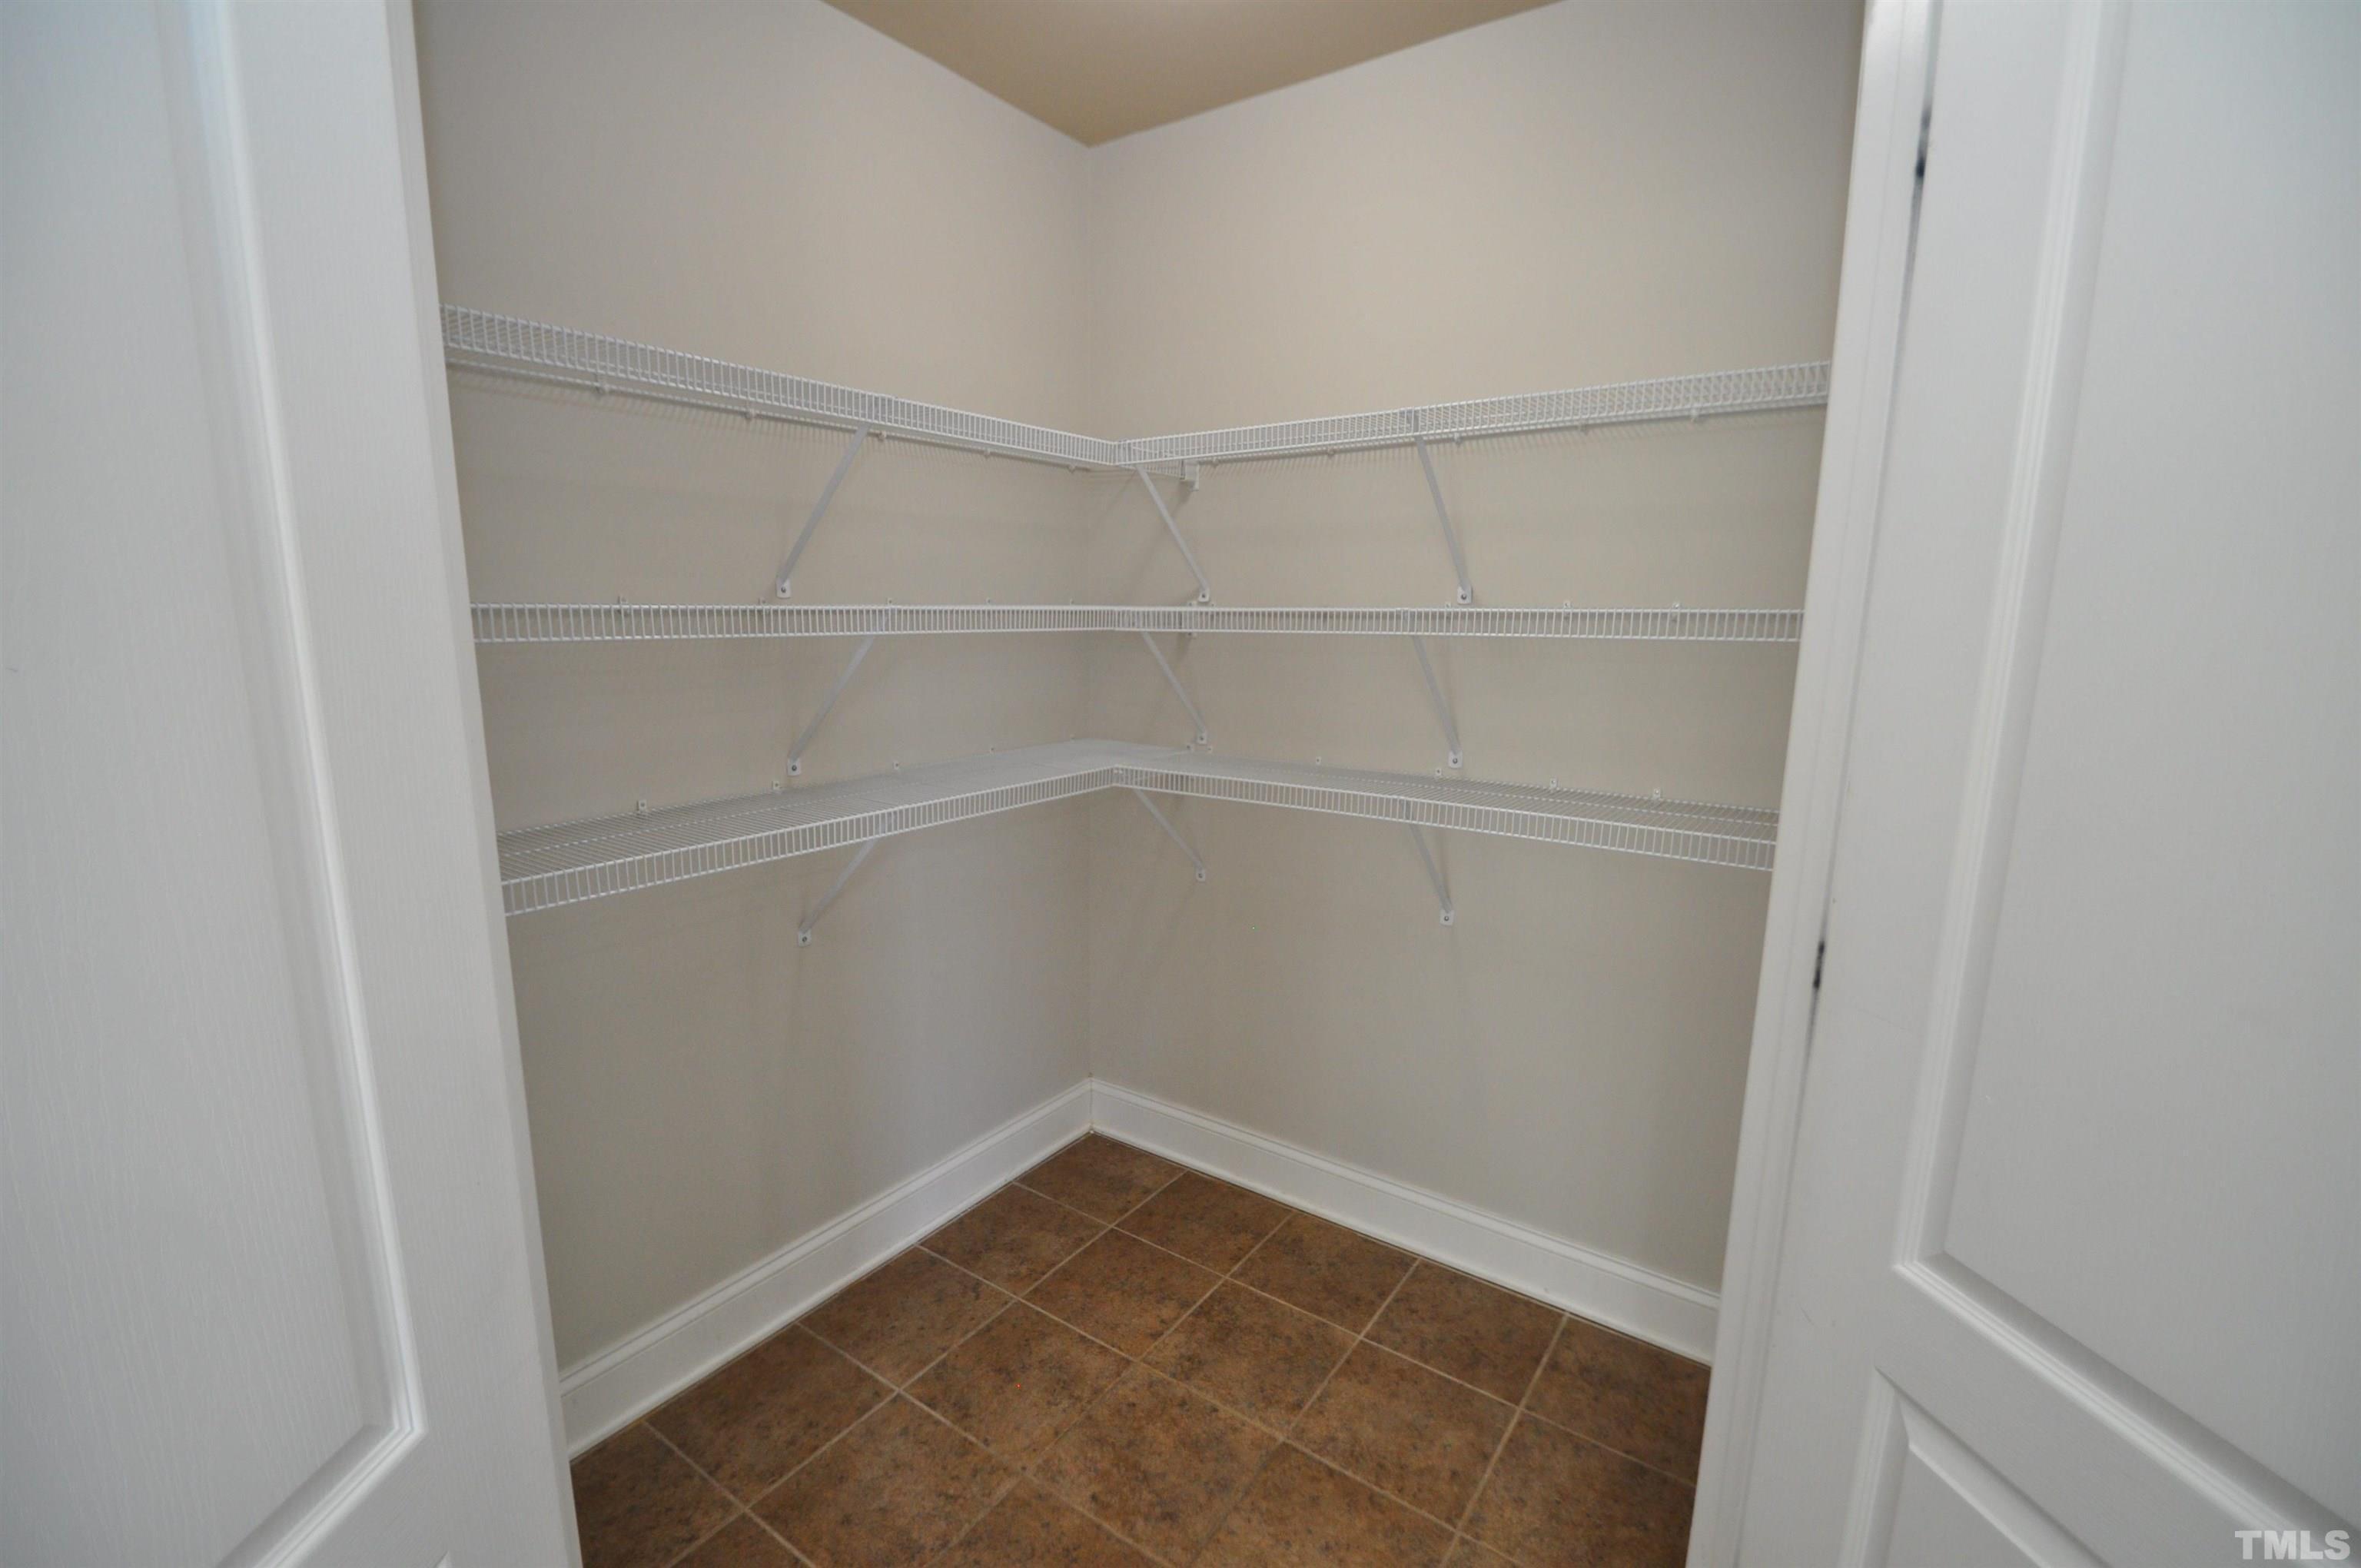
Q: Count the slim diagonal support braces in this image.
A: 9